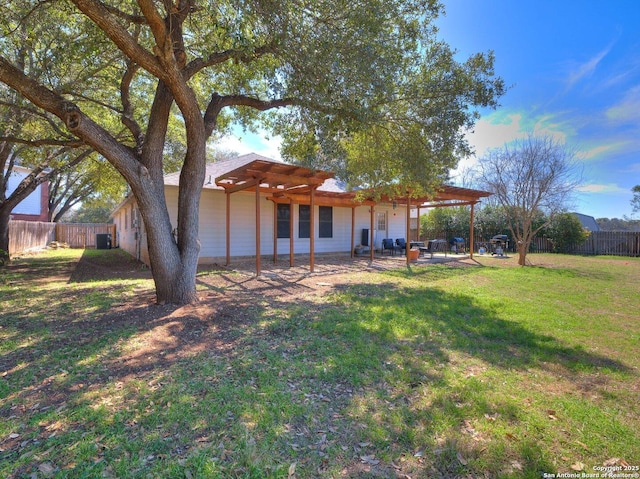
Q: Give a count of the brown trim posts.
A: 10